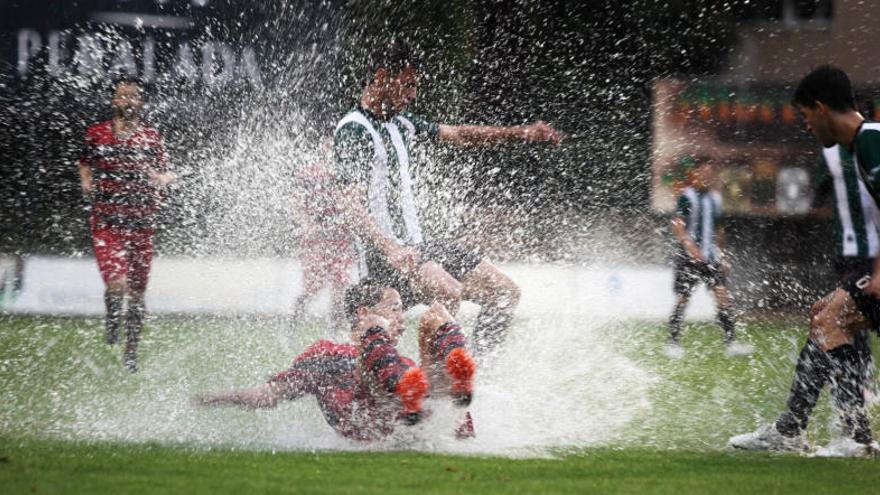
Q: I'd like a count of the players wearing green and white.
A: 4